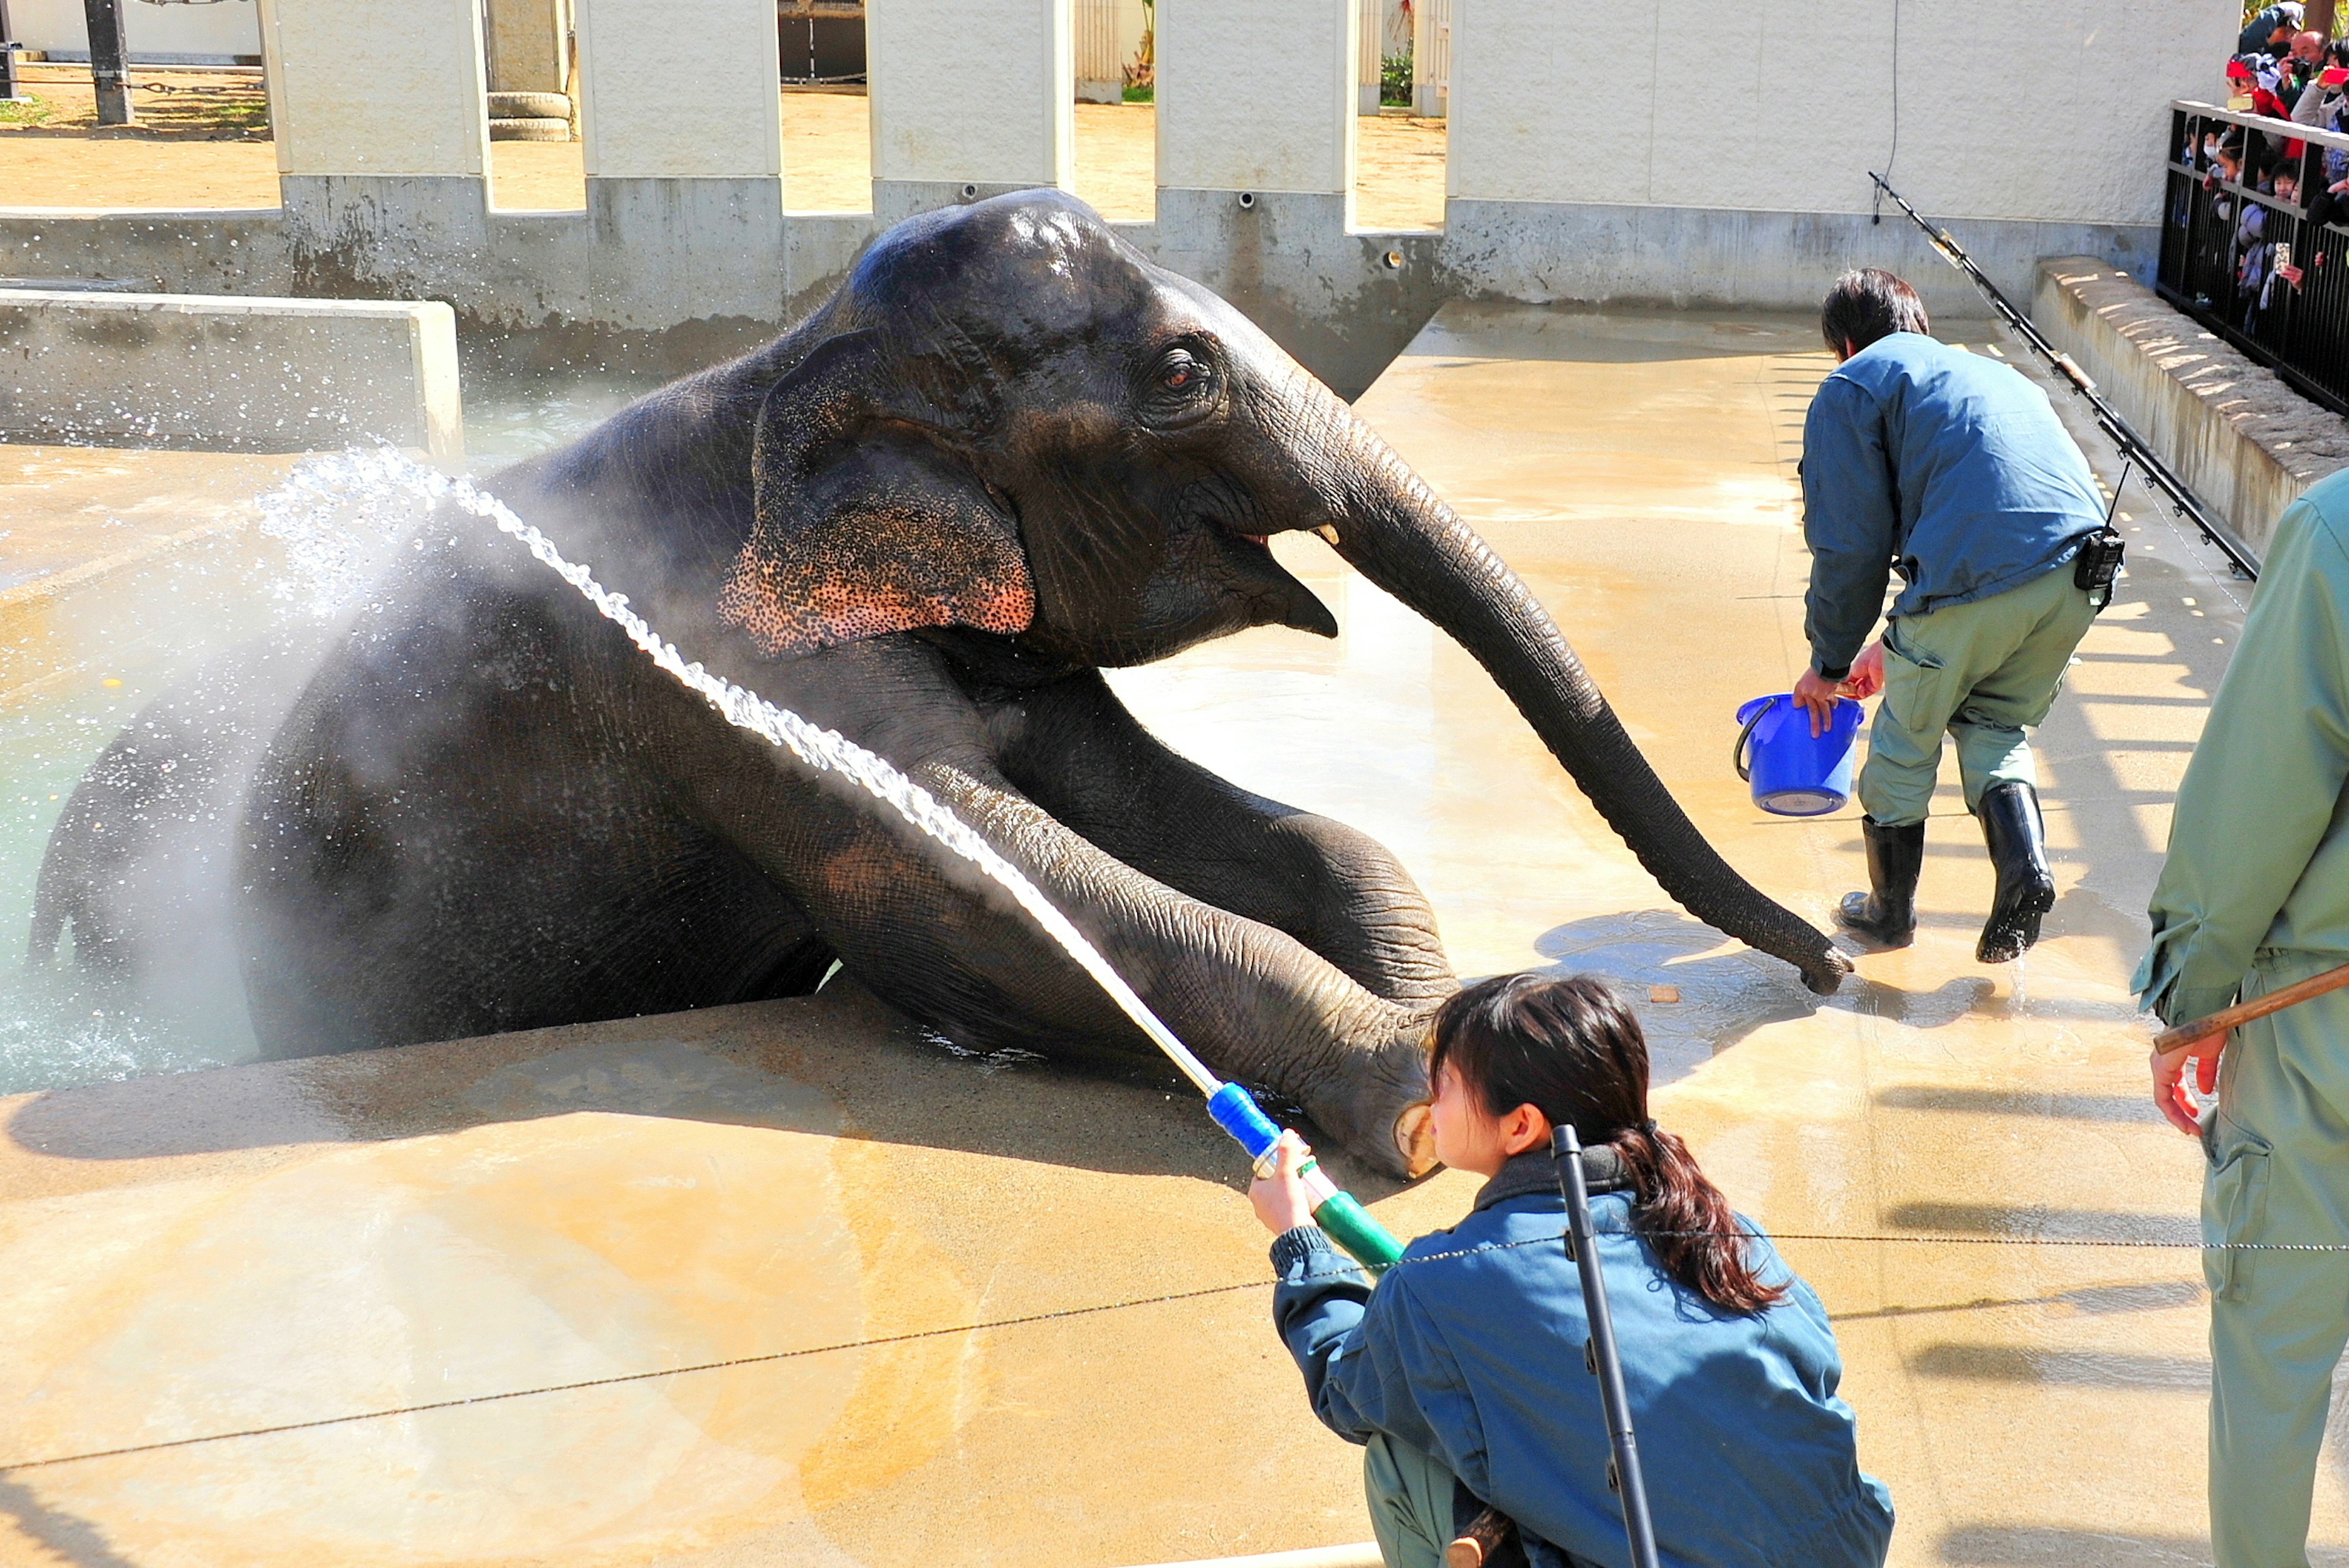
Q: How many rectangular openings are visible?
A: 5